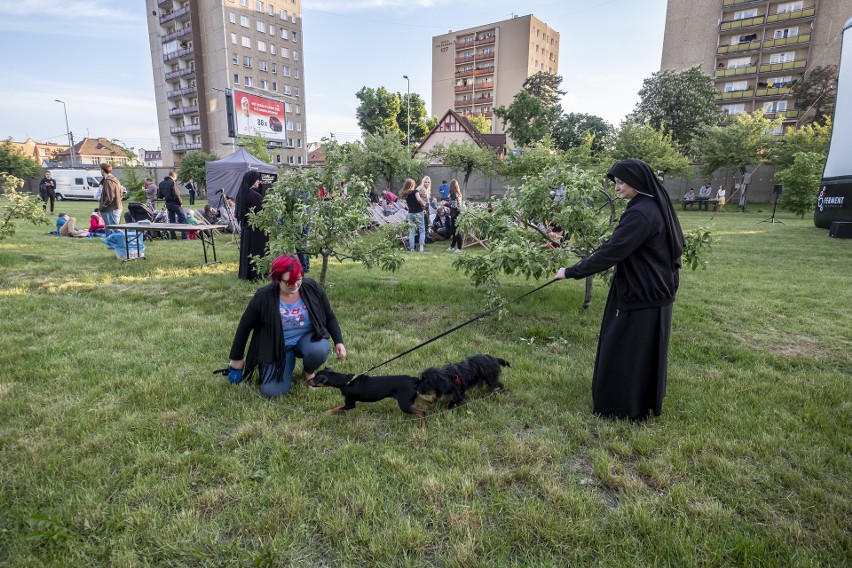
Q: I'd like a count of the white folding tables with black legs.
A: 1